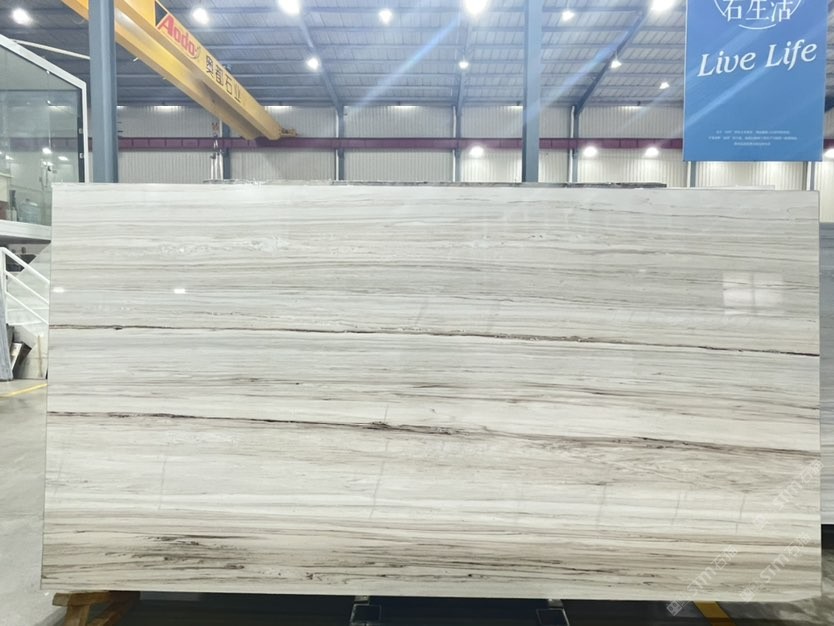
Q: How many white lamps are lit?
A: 15